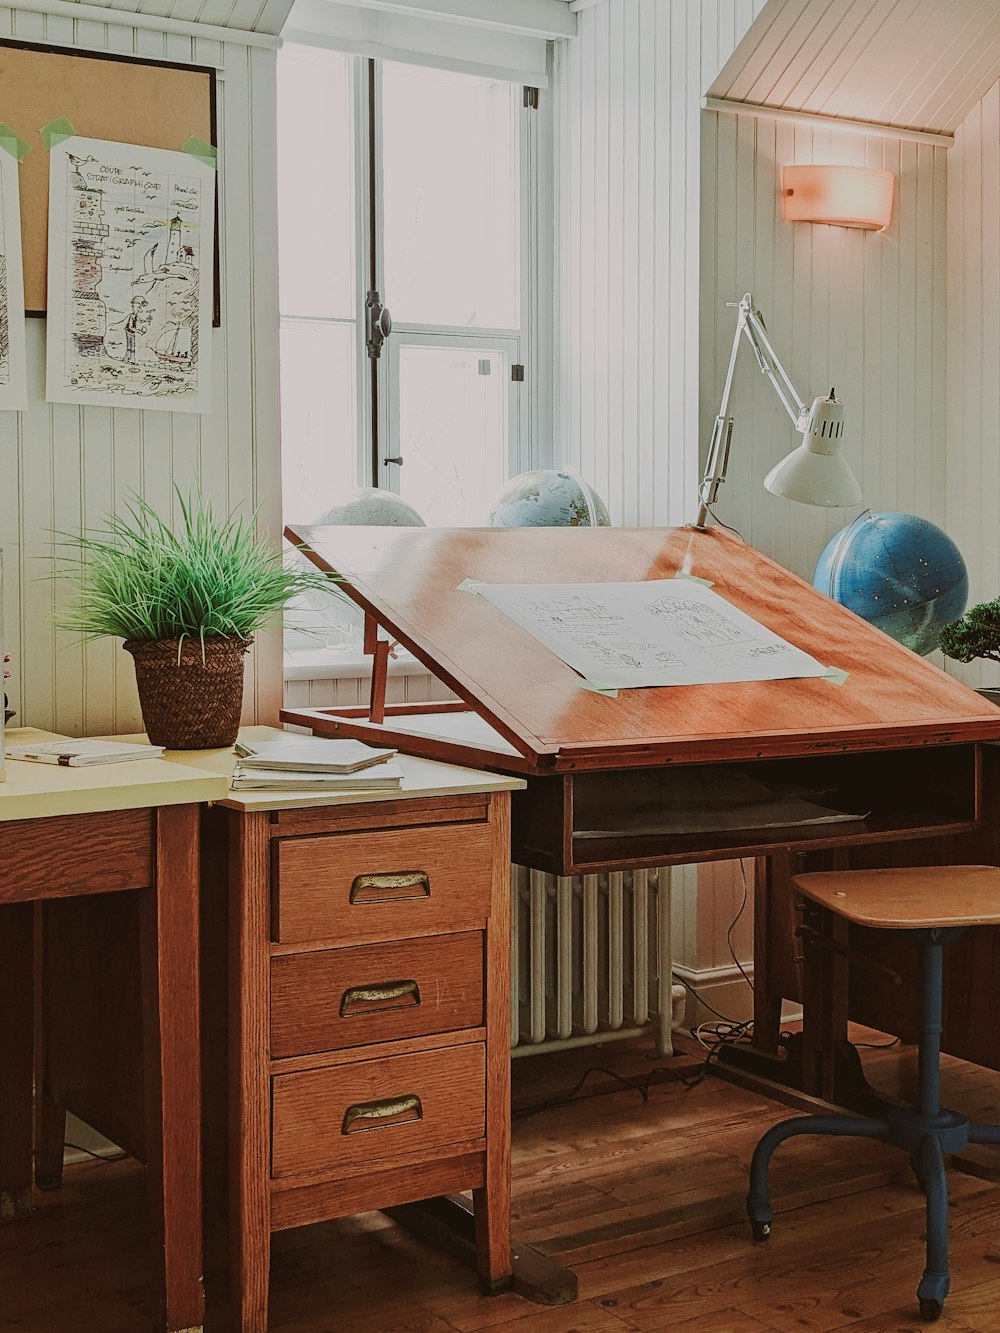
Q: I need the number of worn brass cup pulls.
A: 3